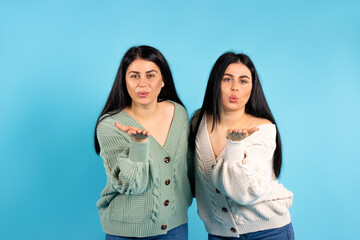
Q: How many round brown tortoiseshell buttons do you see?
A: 8